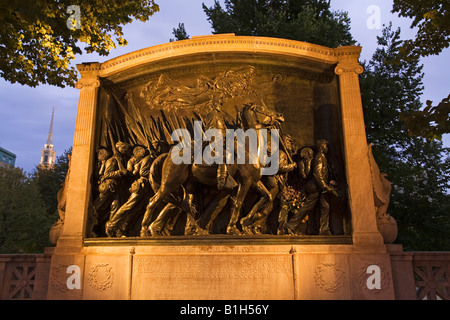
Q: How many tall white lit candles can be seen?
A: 0